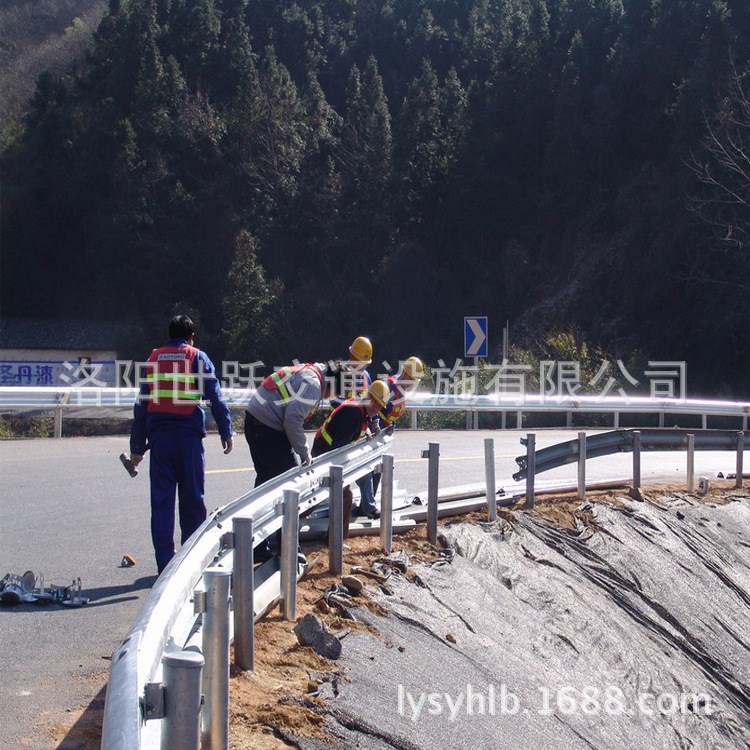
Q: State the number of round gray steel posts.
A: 13